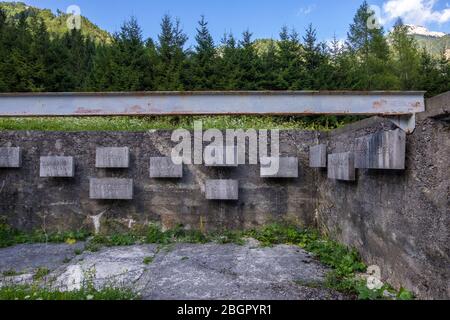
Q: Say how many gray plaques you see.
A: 11